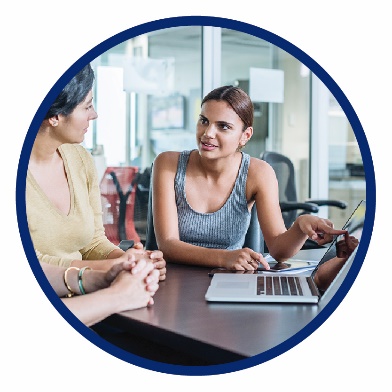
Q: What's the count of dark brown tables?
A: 1